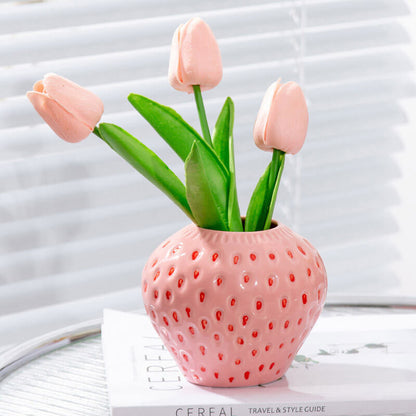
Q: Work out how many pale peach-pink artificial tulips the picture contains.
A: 3